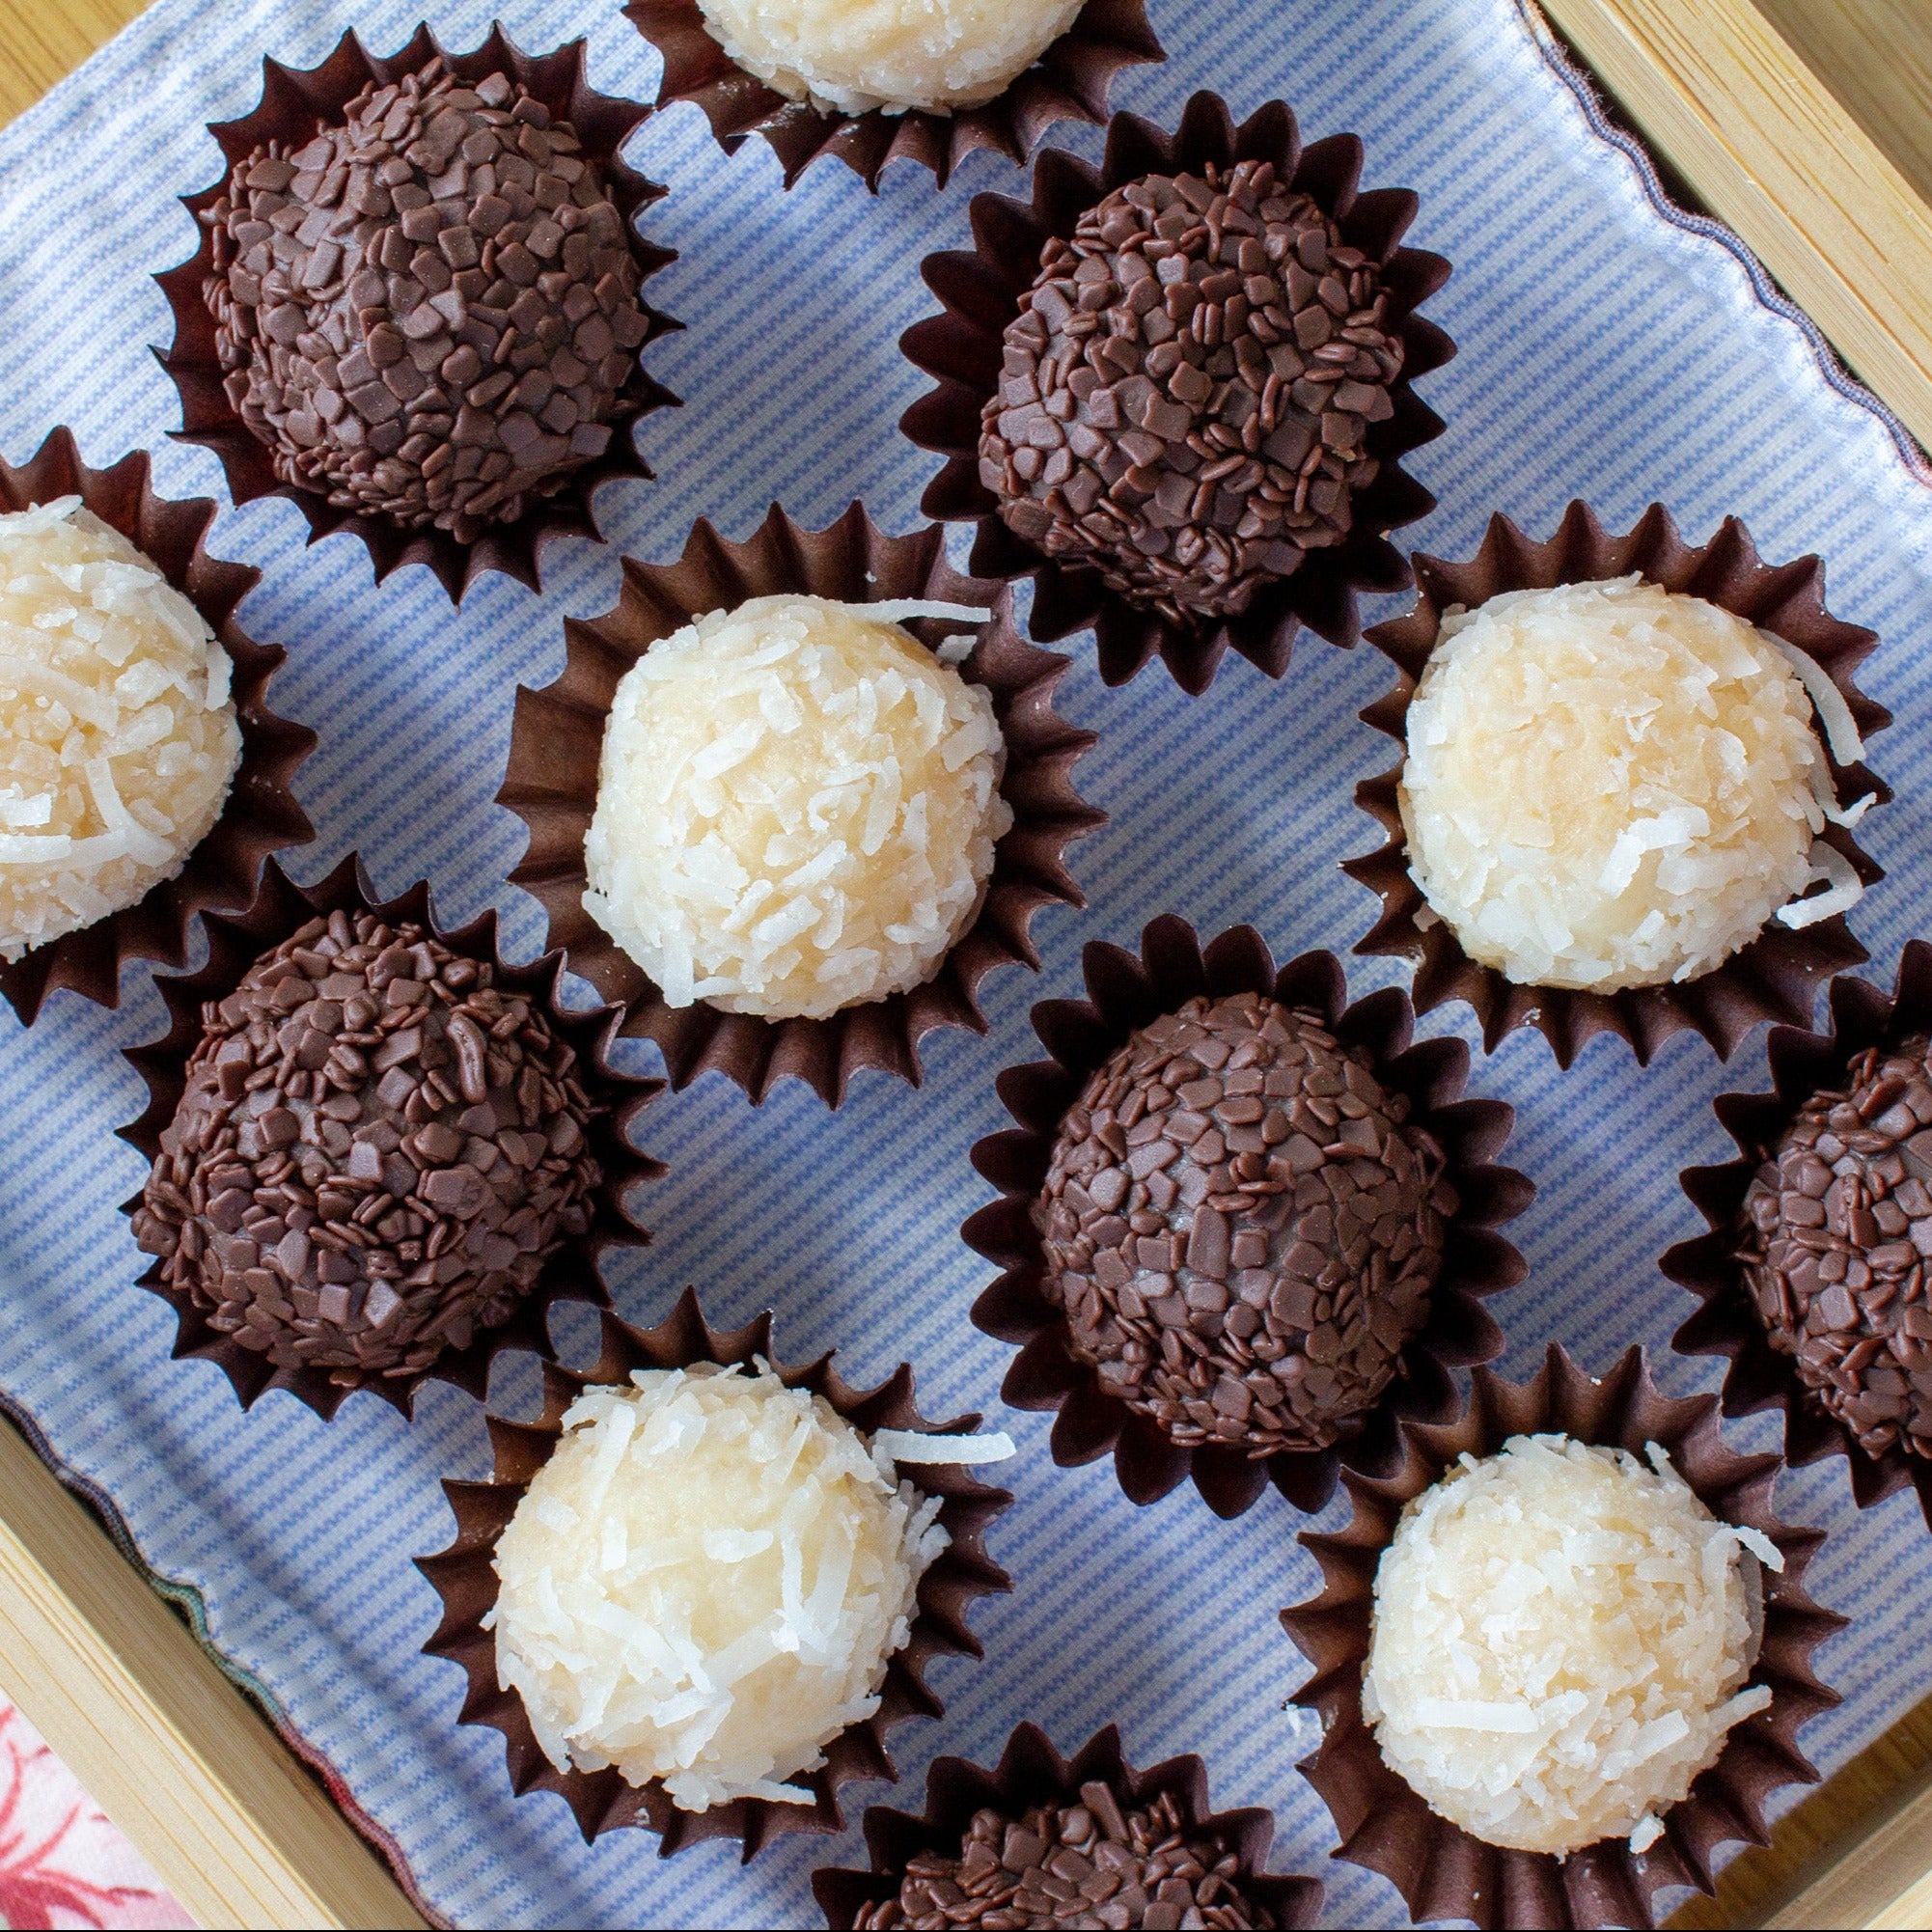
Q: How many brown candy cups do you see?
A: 12